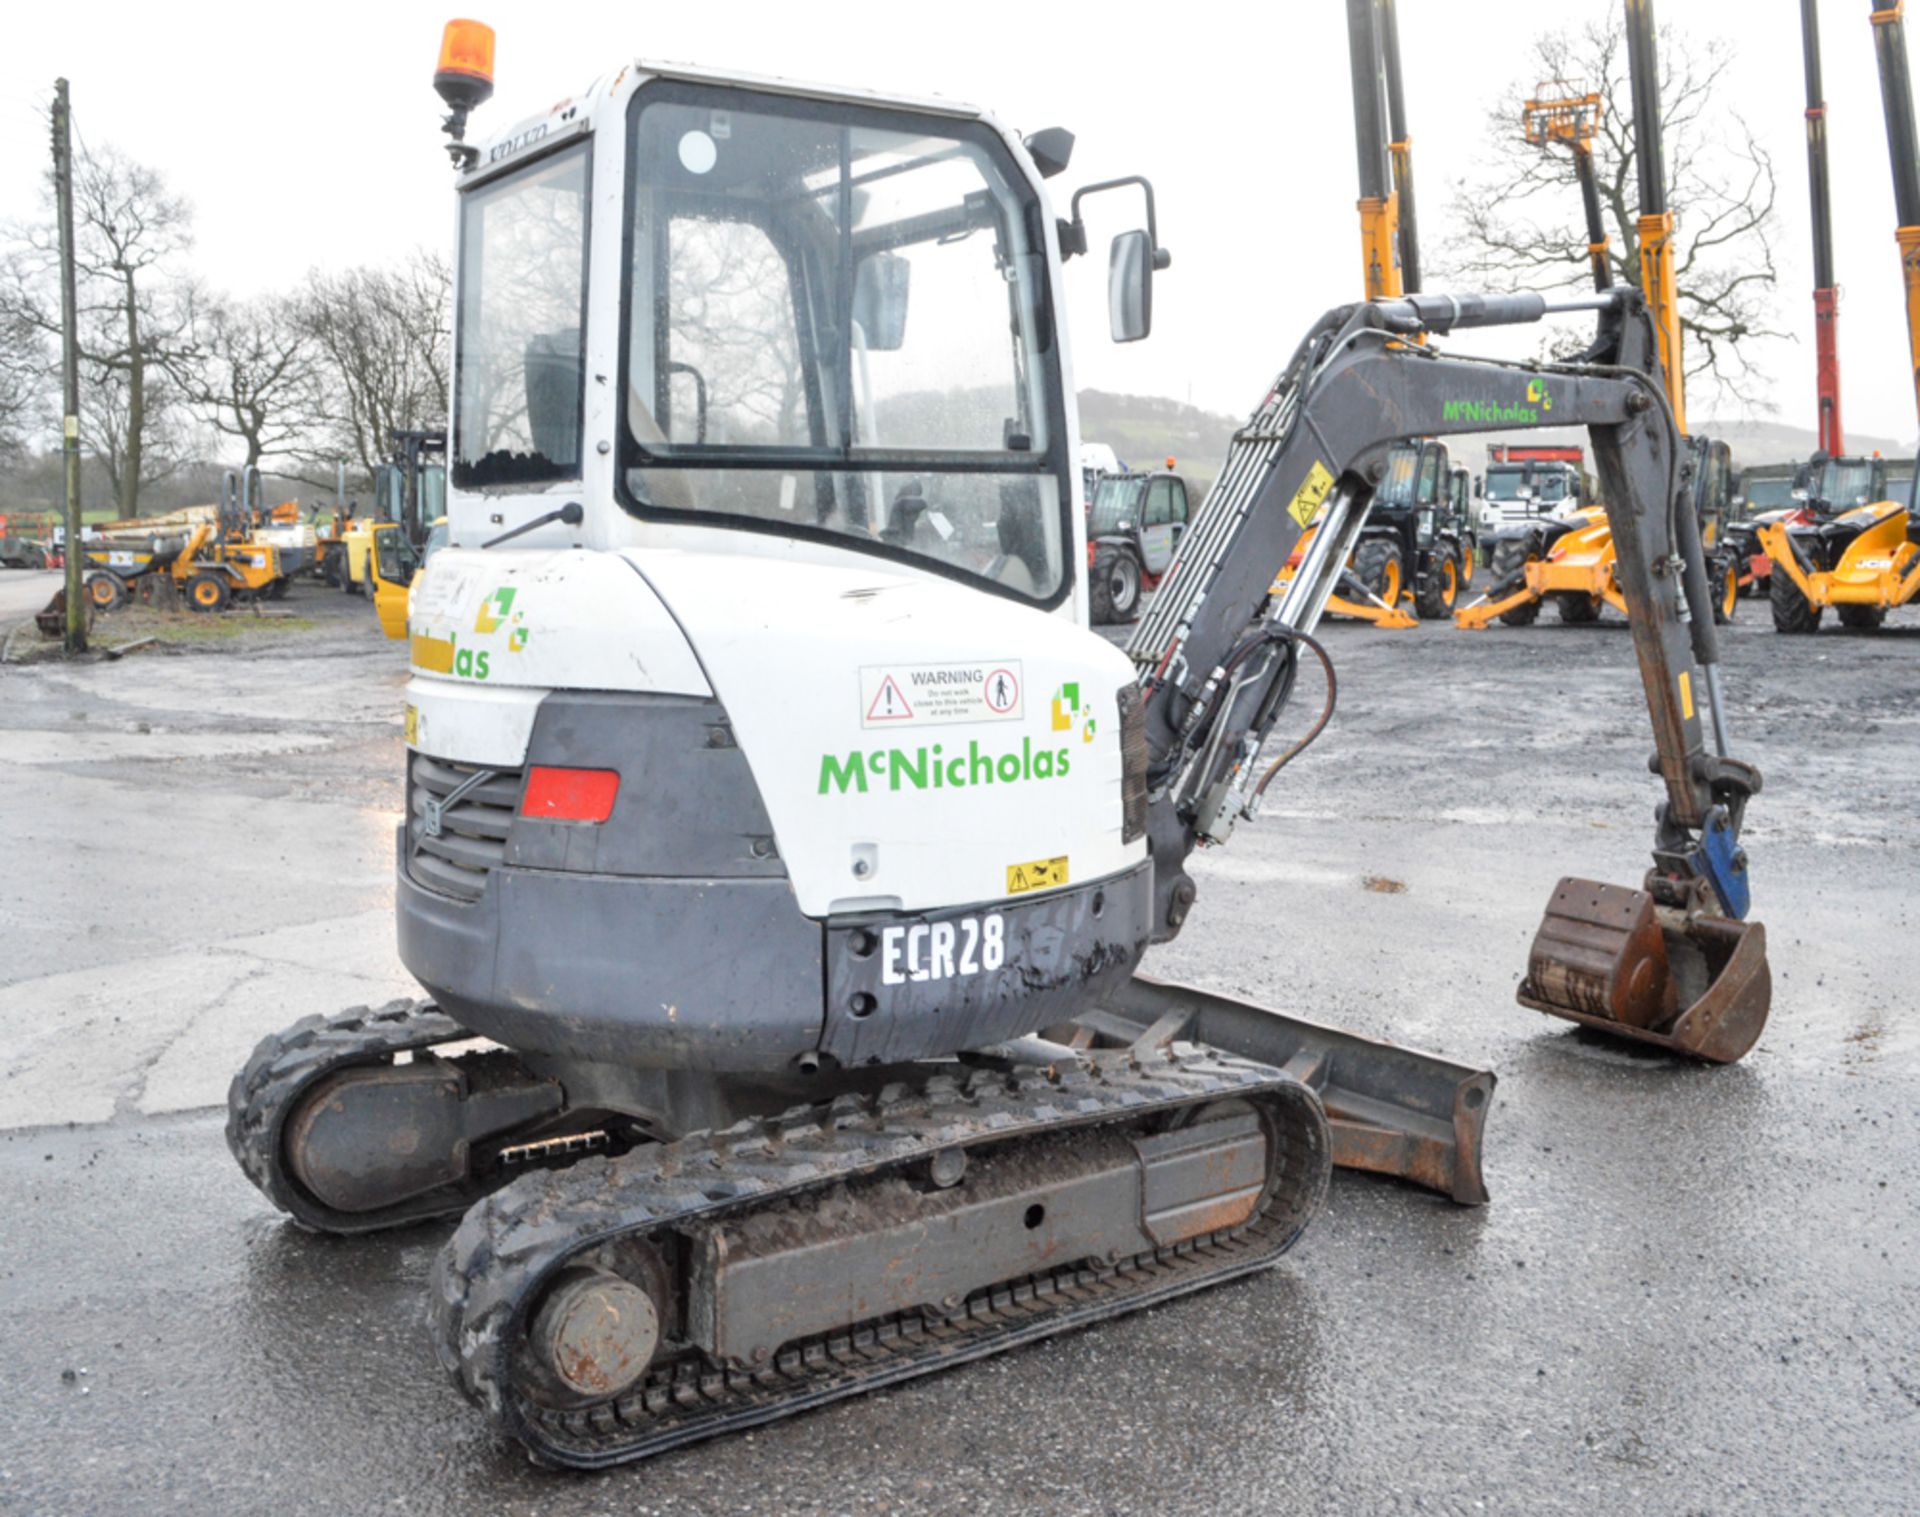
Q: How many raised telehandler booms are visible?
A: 6